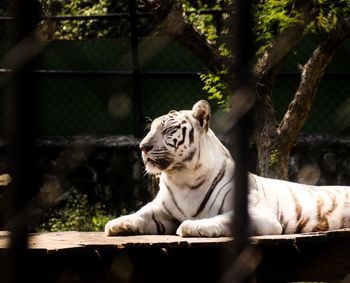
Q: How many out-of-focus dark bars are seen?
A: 2